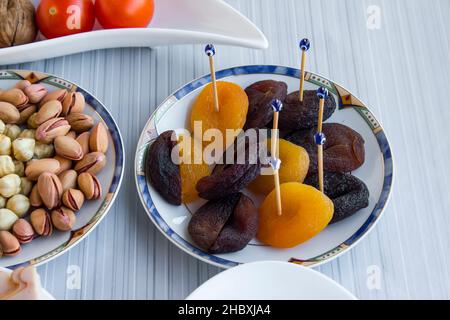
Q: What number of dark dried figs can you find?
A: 7